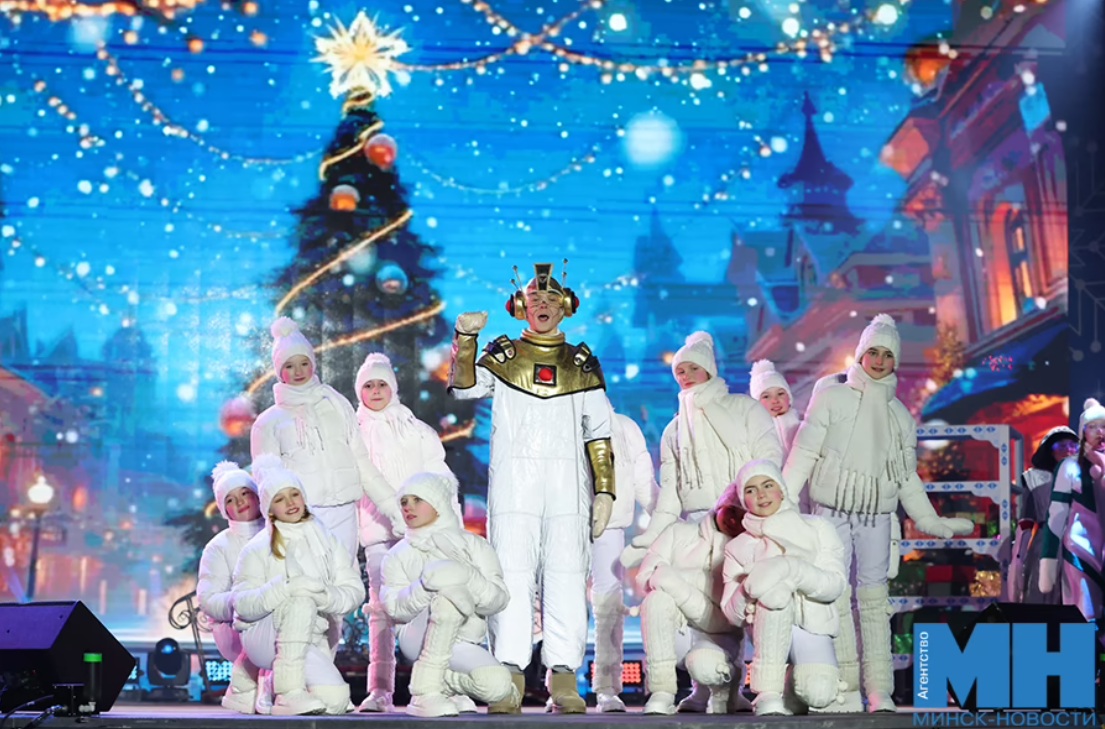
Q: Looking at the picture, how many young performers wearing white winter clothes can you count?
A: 11